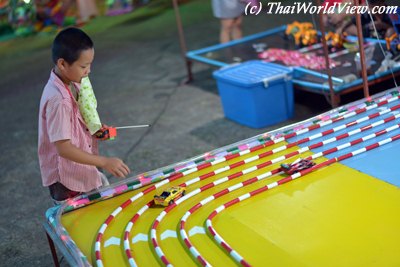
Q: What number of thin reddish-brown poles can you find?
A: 3